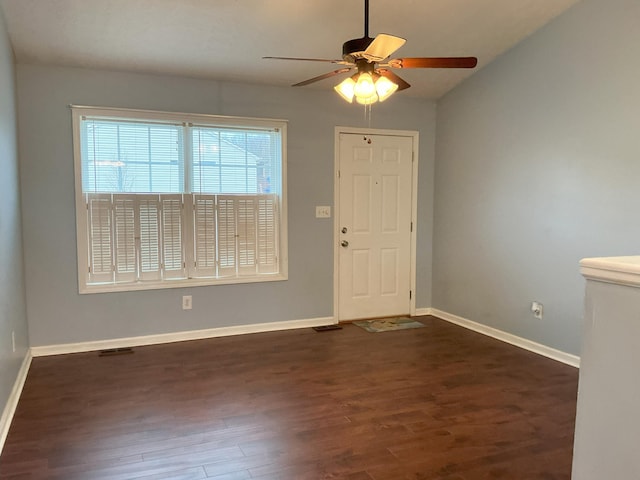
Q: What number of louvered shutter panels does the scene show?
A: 8